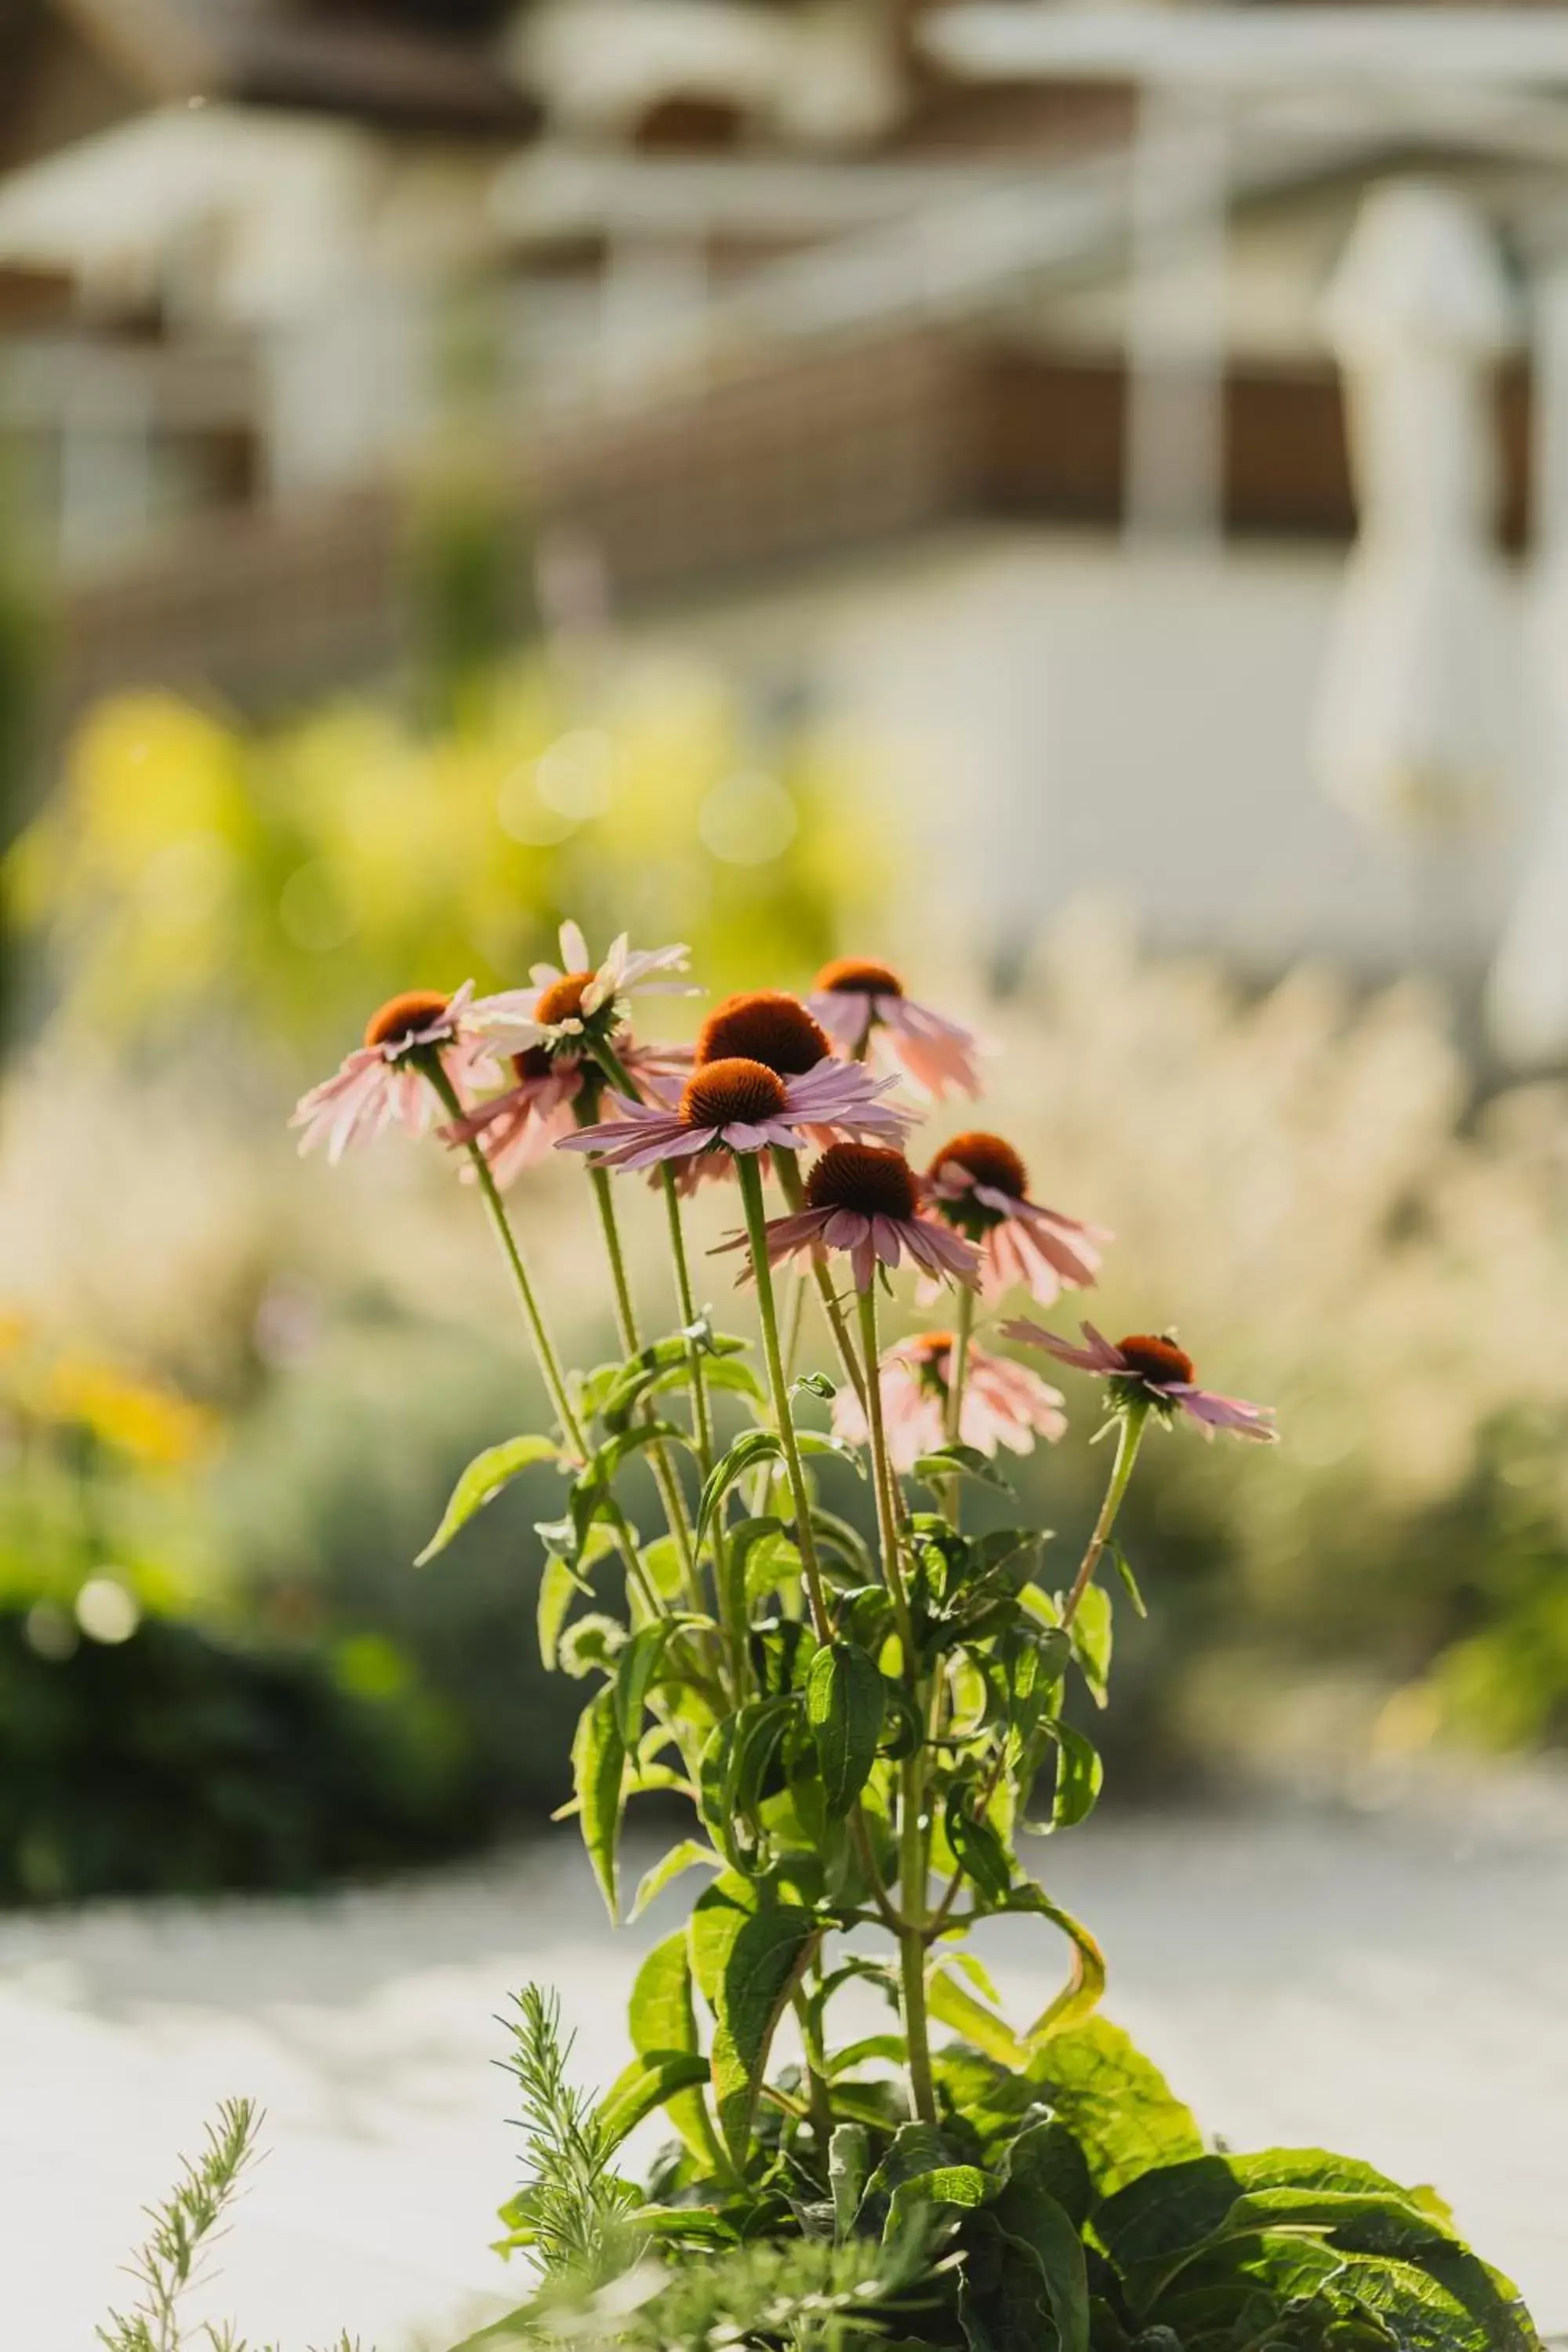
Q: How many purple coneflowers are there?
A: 10